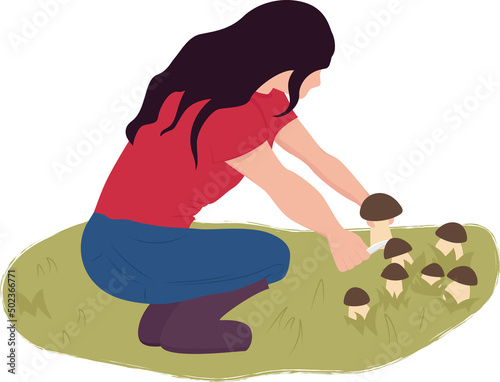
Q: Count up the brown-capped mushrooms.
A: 7